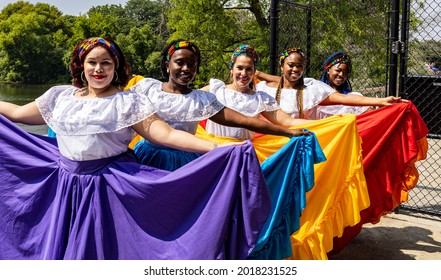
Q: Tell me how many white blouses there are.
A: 5